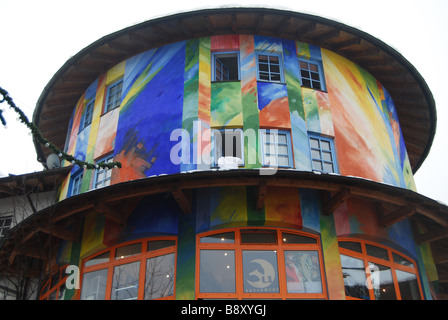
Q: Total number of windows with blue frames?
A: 10